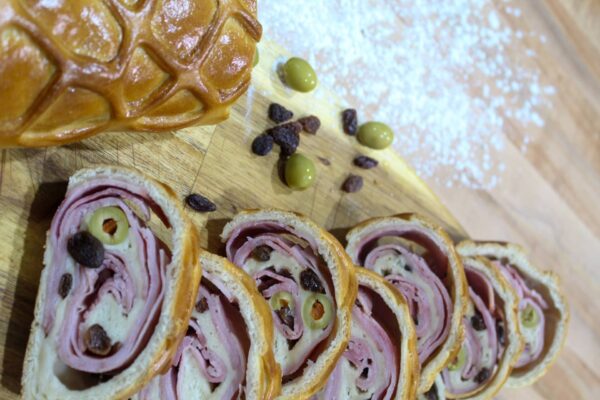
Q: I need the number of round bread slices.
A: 7